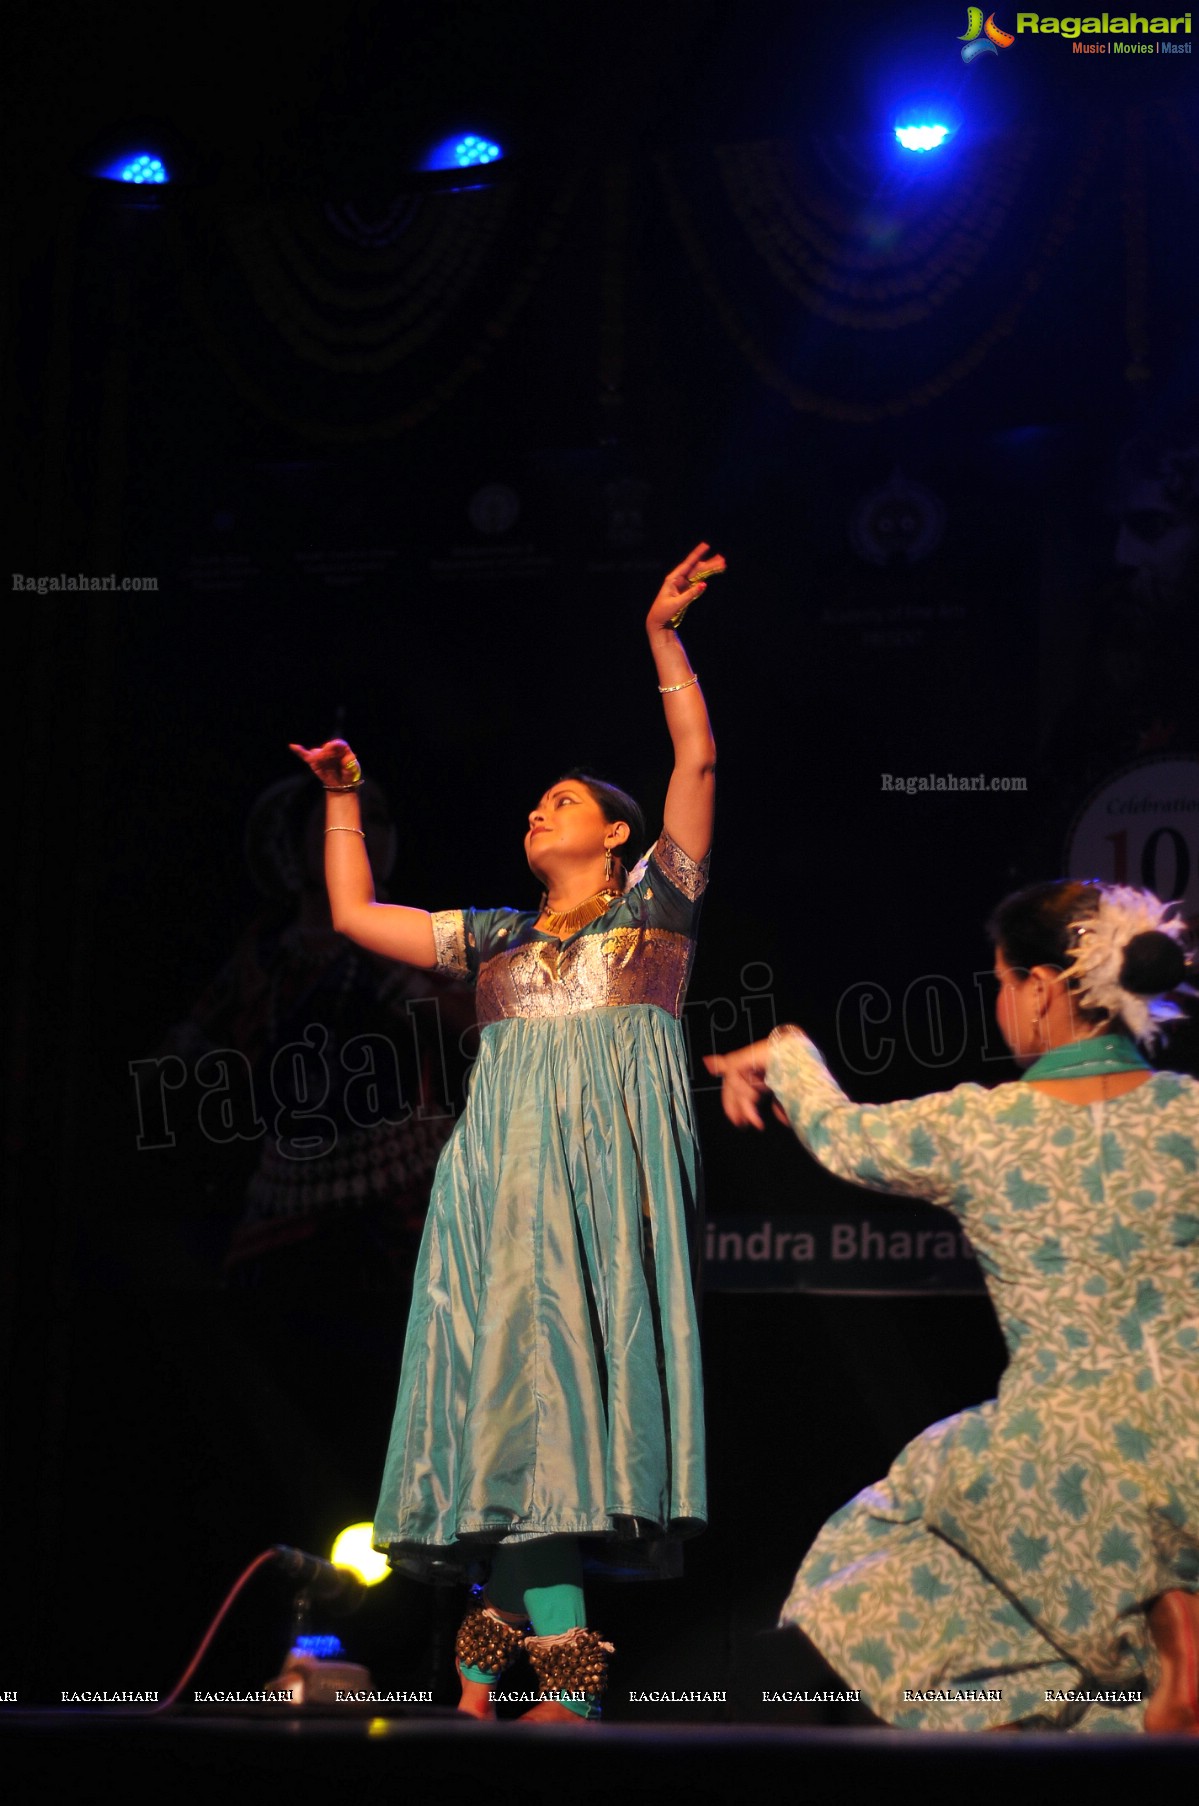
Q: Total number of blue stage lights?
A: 3